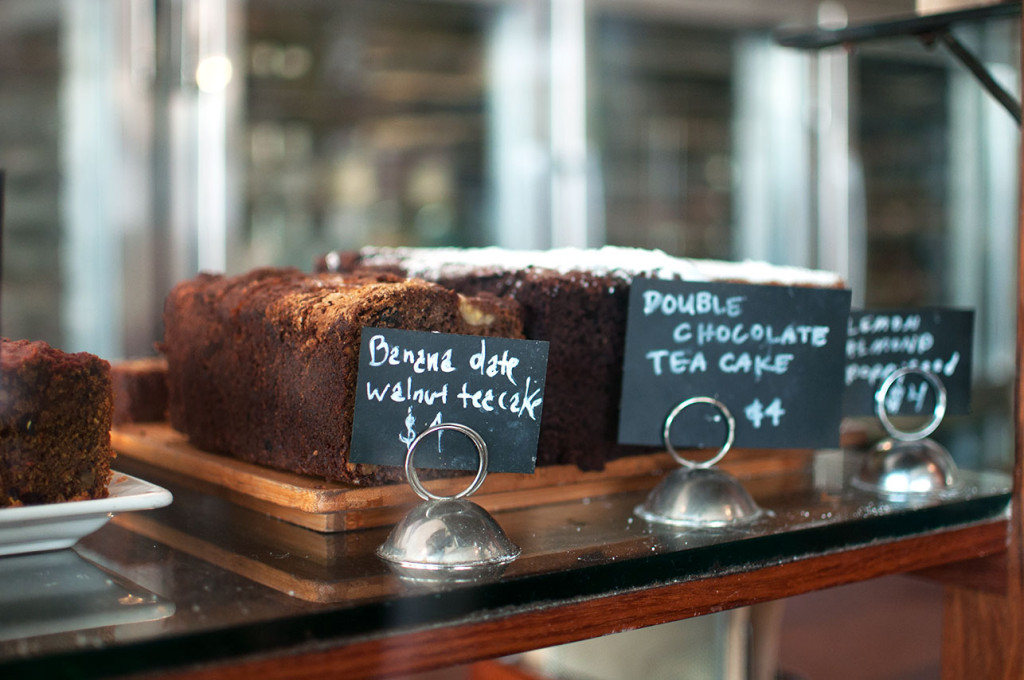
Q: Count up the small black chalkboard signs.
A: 3